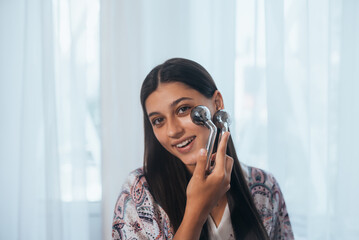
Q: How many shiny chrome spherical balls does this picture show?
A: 2